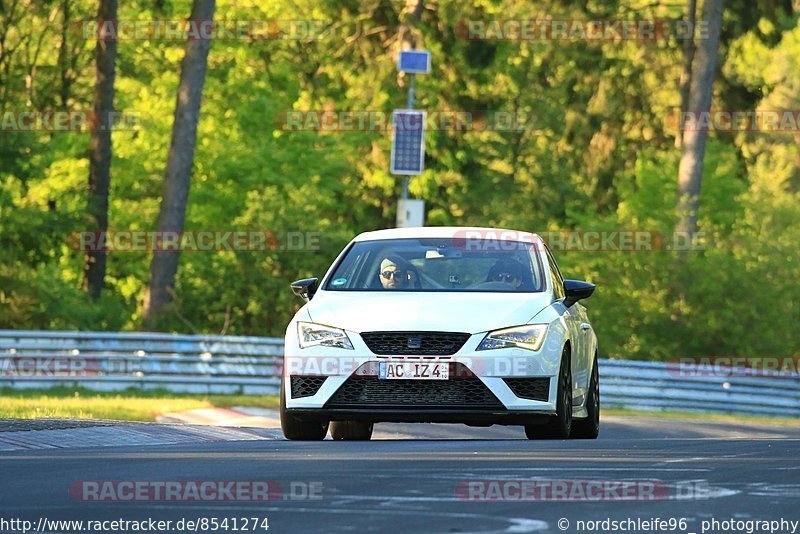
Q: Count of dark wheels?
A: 4